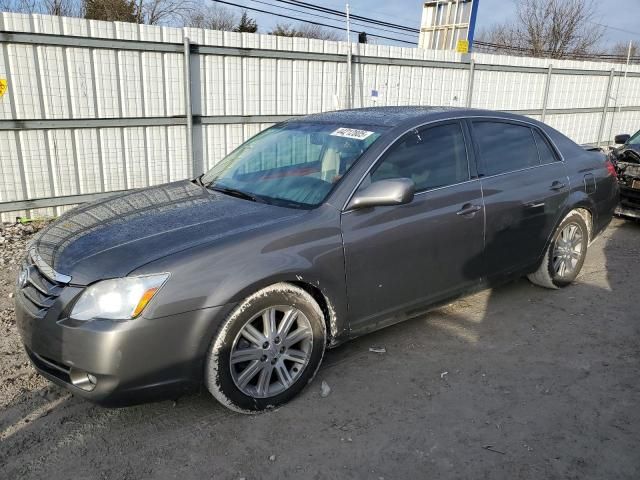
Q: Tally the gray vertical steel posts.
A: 5